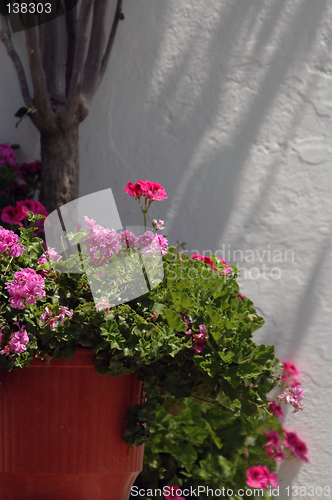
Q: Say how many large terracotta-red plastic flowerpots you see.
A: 1